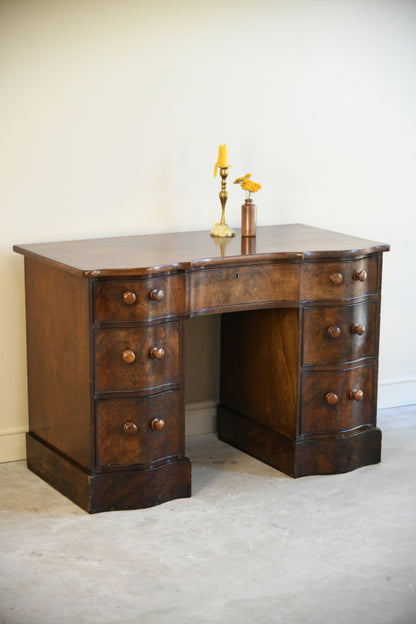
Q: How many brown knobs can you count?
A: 12